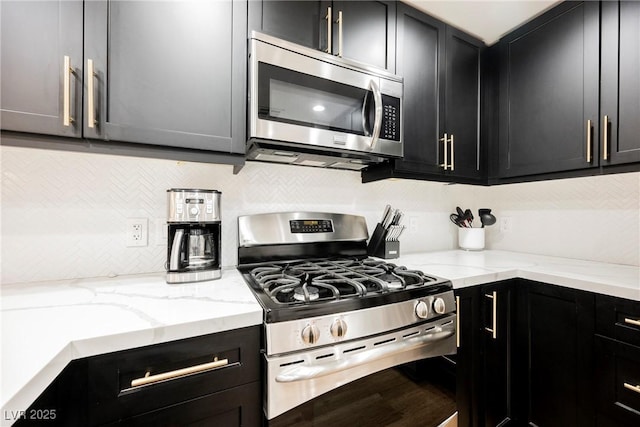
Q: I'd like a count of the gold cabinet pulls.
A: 13